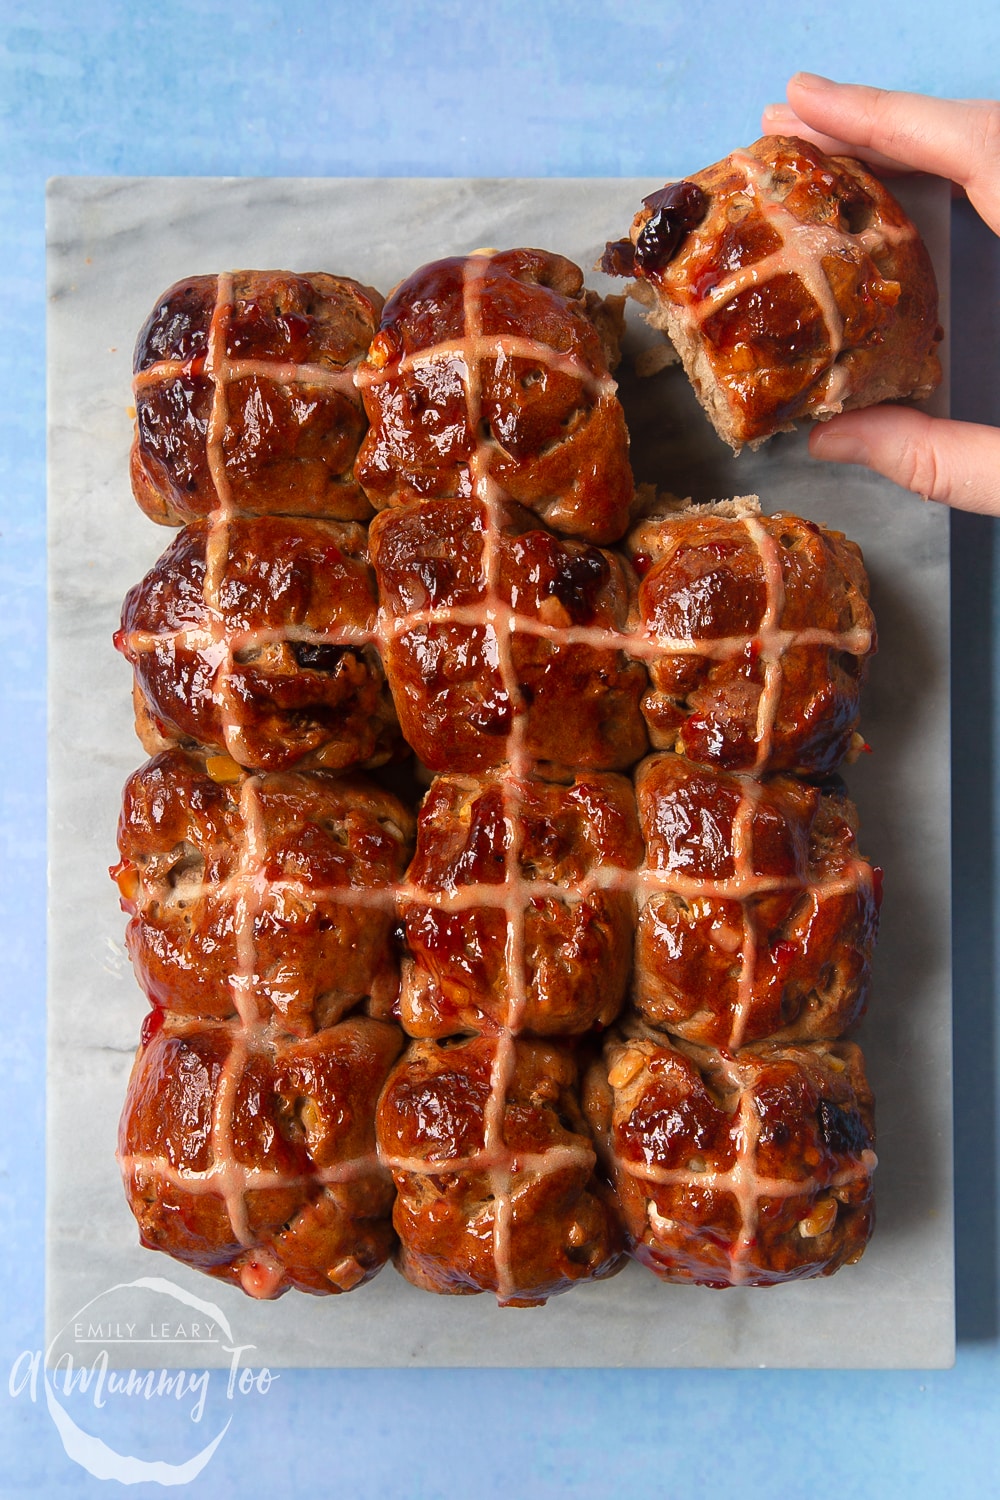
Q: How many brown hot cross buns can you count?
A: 12